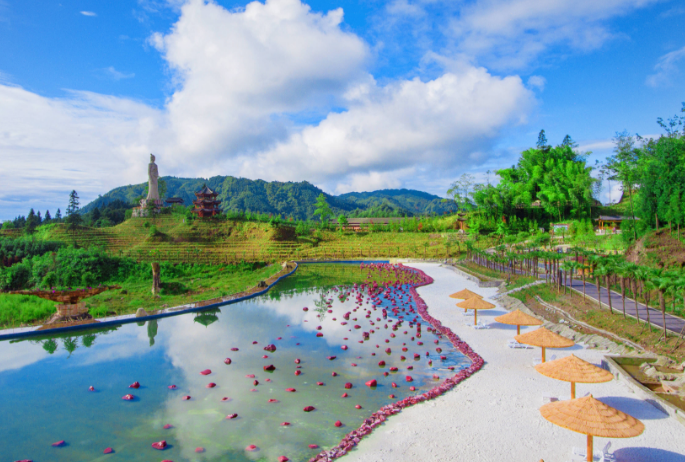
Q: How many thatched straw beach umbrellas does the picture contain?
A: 6